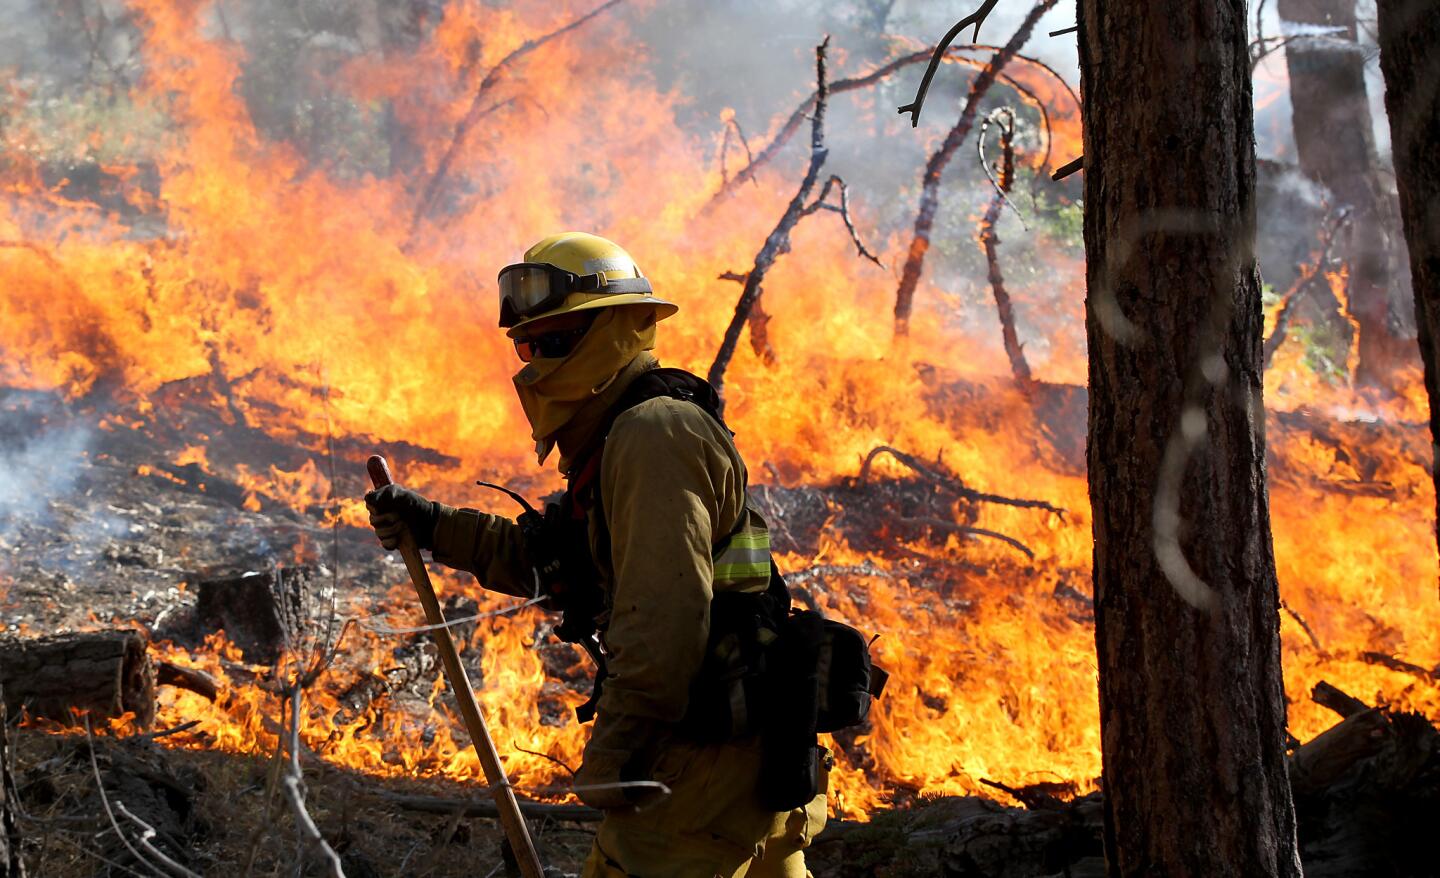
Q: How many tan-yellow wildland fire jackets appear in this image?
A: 1